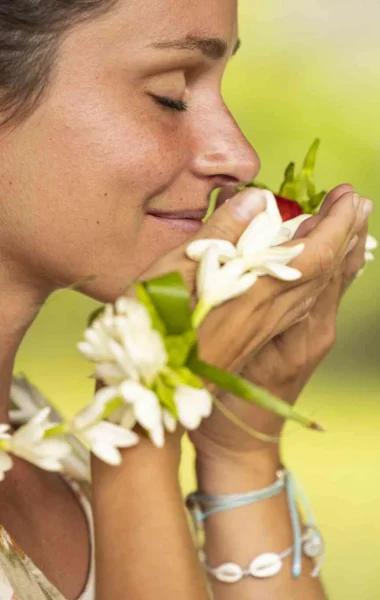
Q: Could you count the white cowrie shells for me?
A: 2